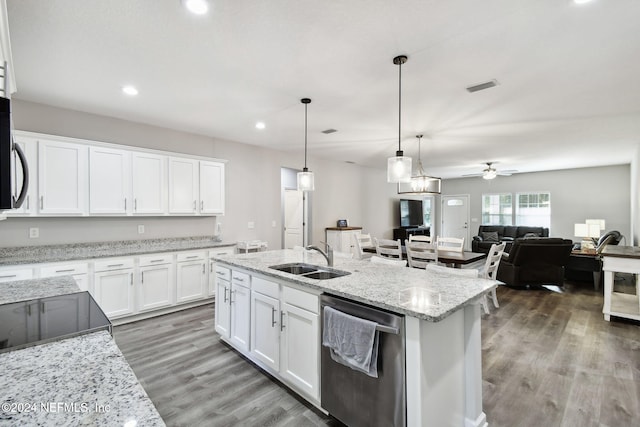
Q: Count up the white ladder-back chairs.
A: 6